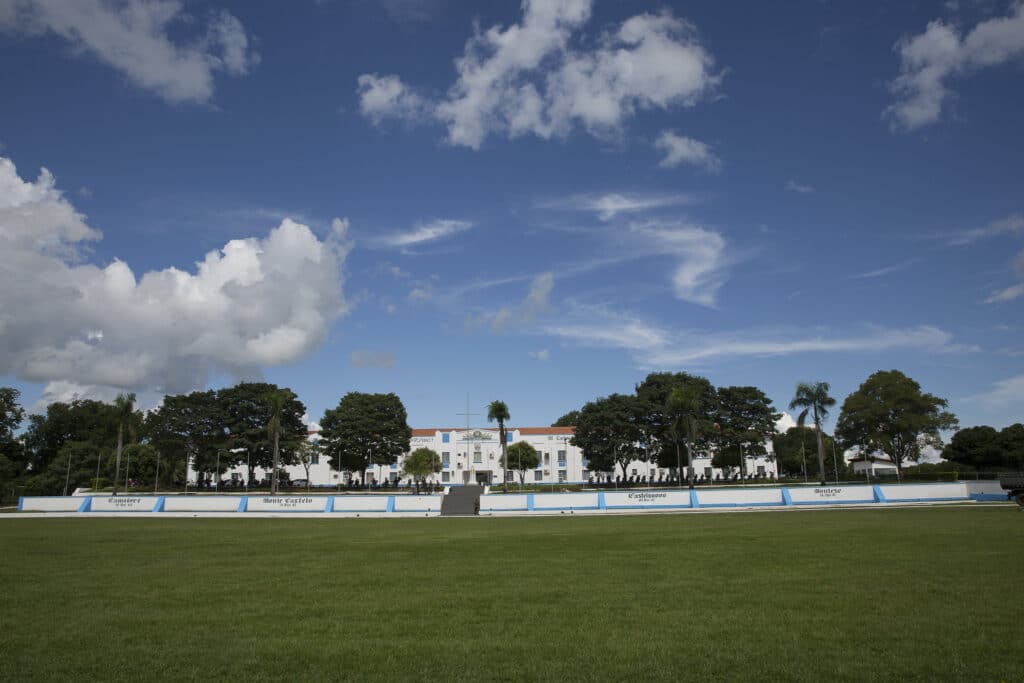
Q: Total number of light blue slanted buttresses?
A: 10